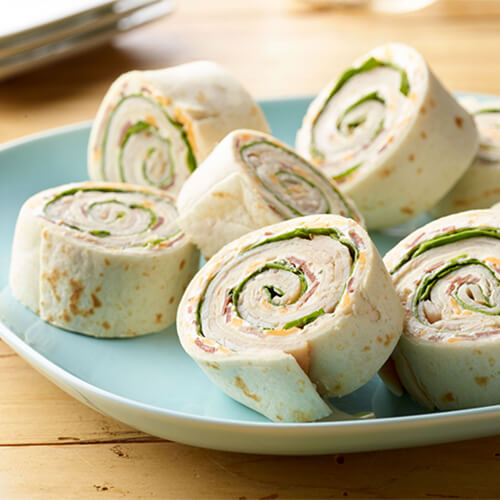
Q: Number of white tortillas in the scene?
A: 7